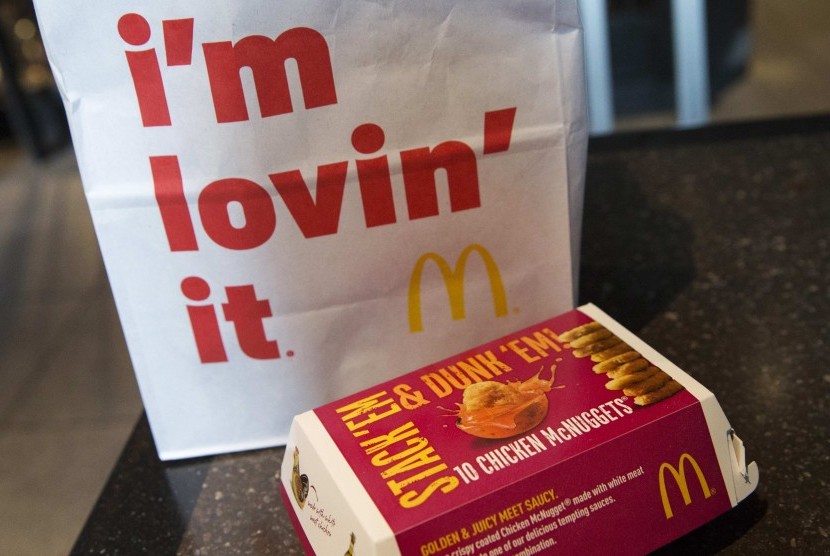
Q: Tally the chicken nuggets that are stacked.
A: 9